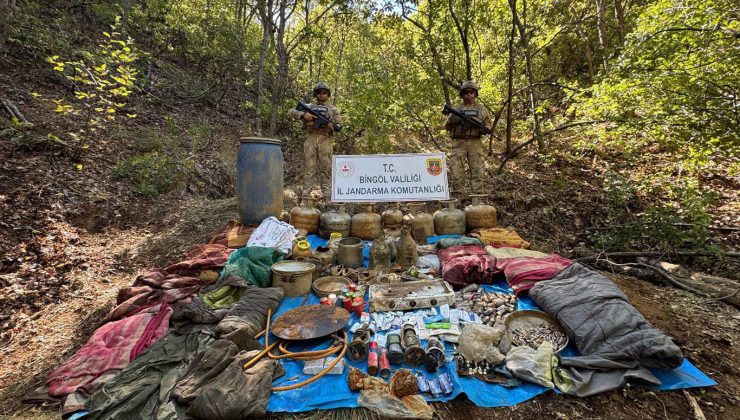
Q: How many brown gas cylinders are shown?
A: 7